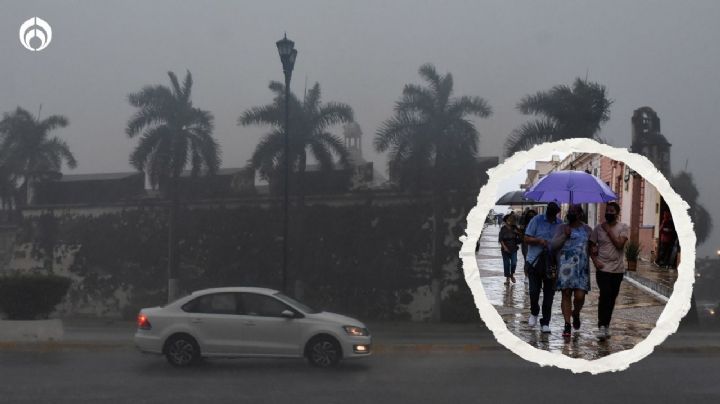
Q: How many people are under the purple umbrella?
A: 3